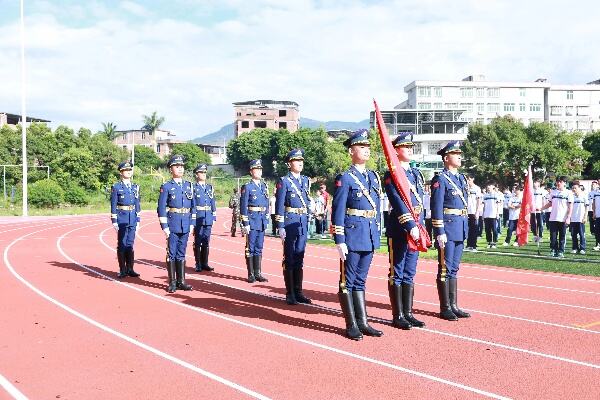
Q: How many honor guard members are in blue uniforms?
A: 8